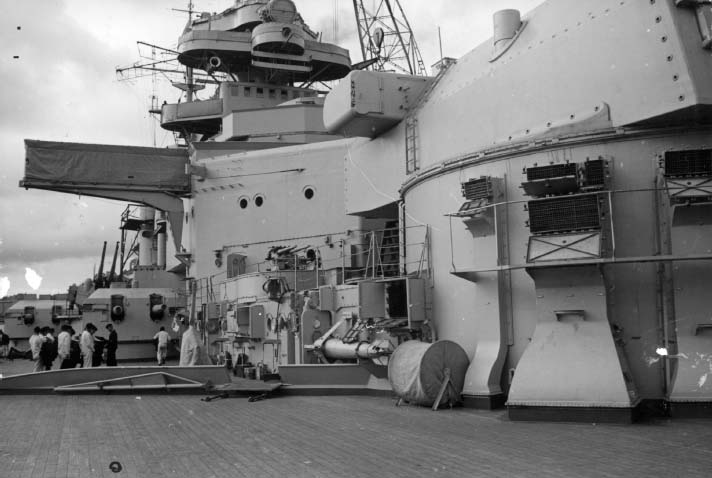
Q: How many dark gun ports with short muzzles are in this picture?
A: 4